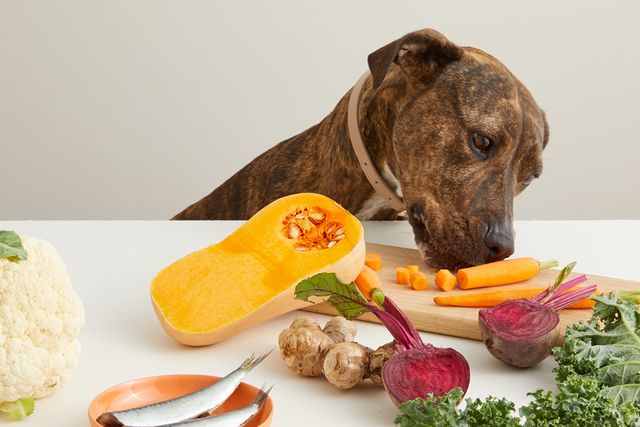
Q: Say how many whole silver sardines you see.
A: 2